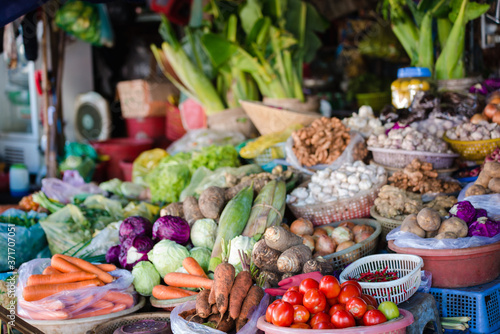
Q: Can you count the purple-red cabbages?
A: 7